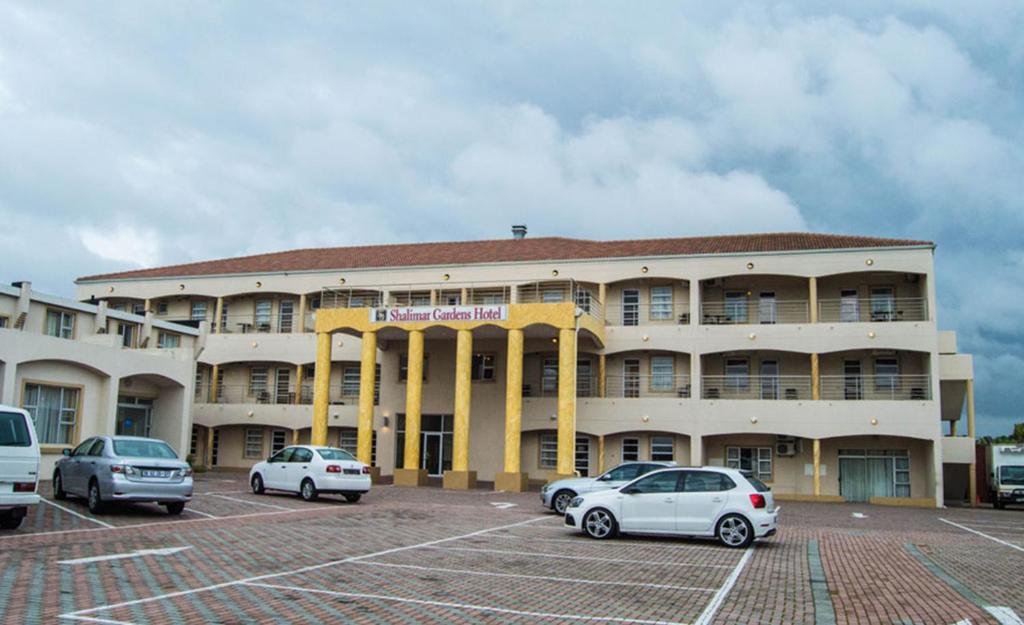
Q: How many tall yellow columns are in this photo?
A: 6